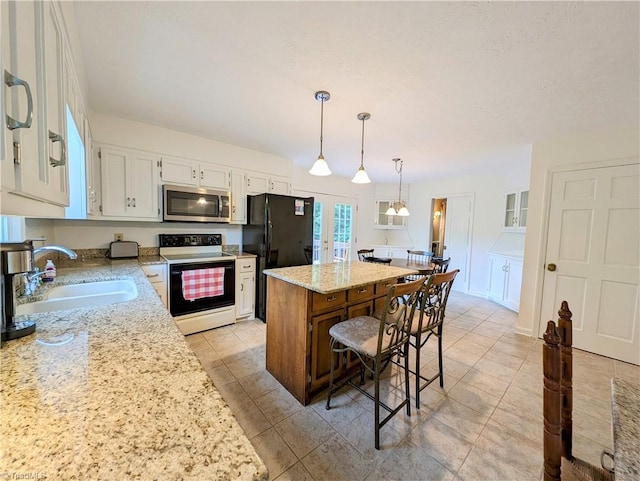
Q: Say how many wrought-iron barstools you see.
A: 2